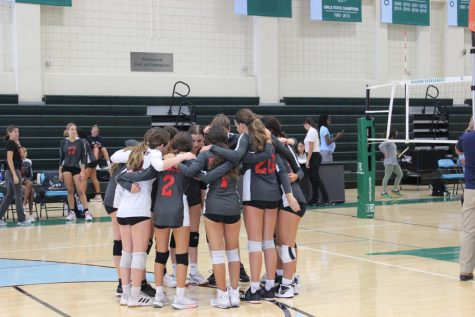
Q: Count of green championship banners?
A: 5